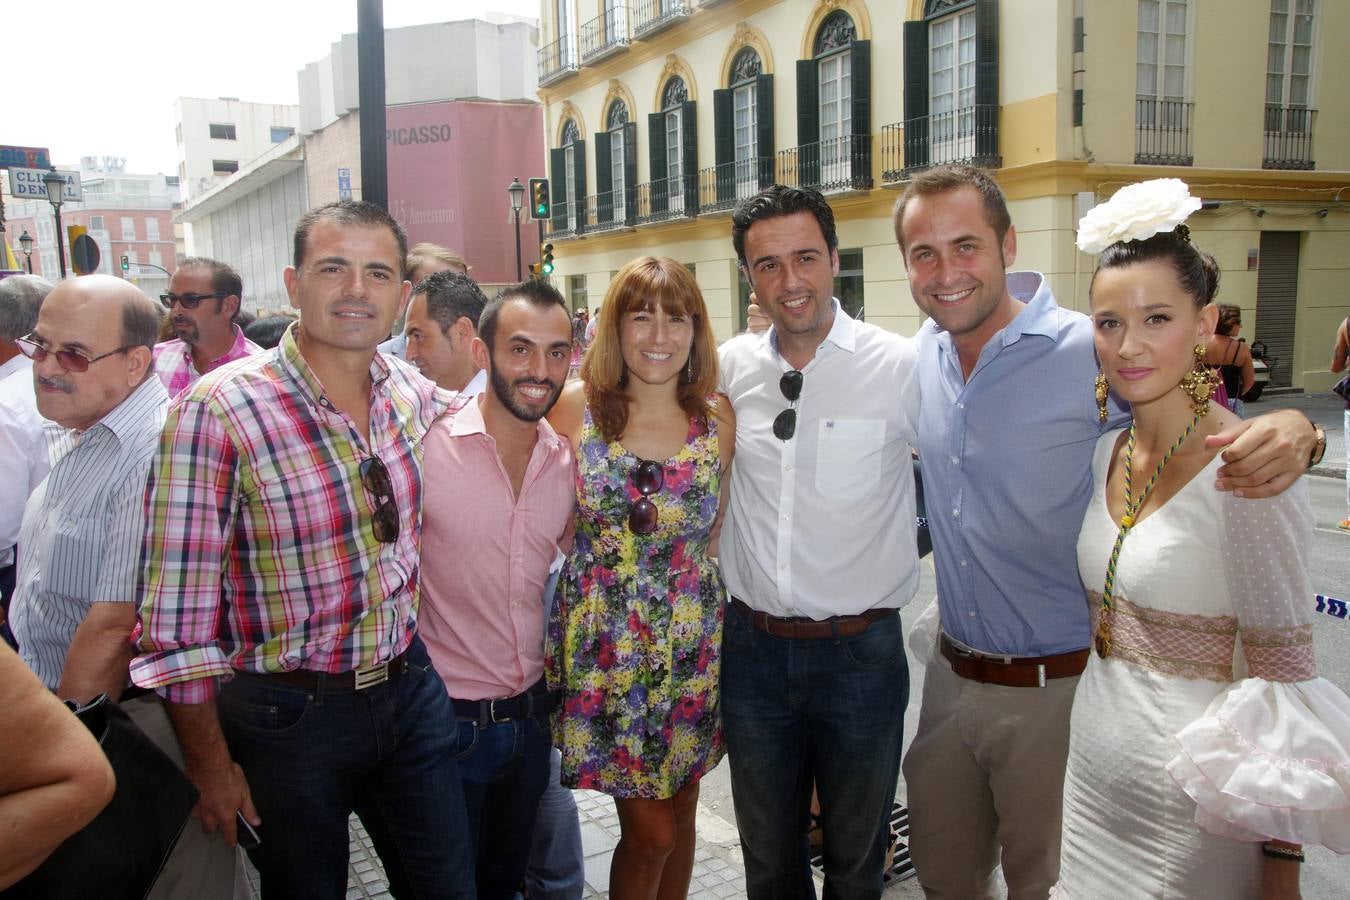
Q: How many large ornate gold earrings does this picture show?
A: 2